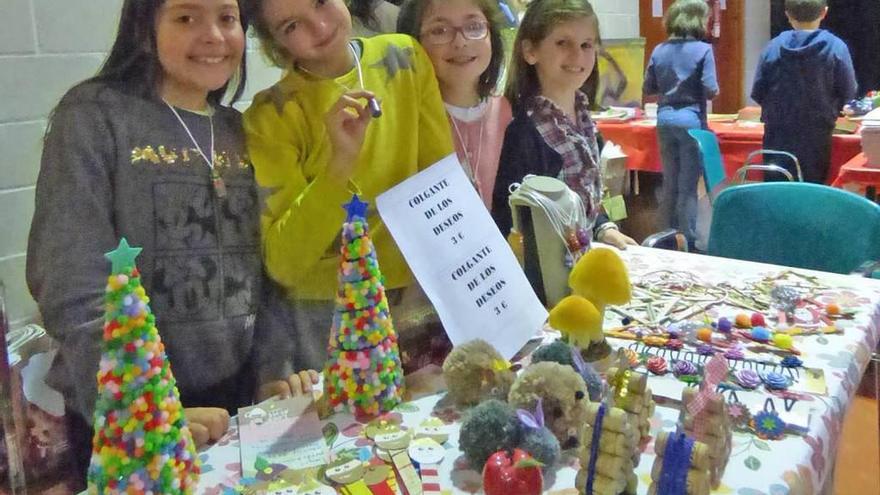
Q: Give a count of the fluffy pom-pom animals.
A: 4